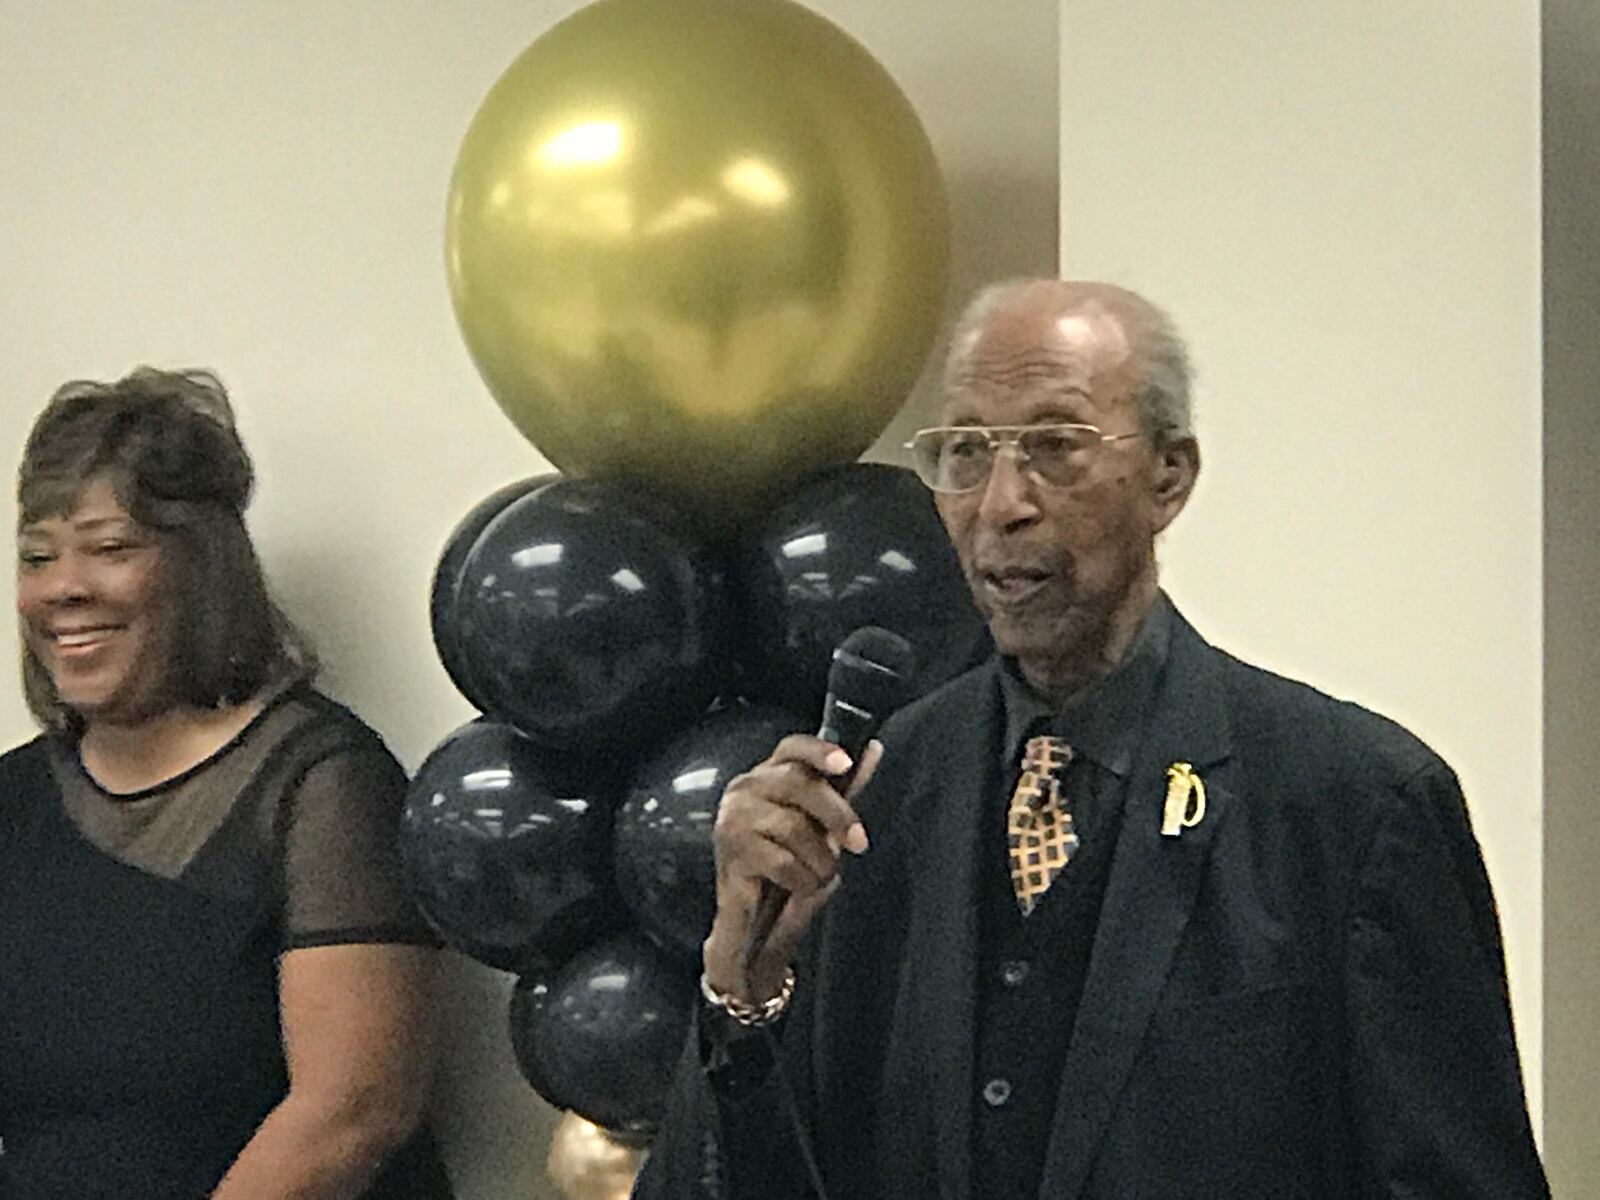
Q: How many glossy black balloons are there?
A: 6